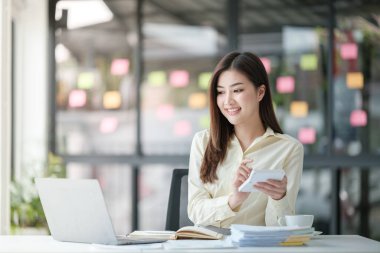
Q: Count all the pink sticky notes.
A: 11